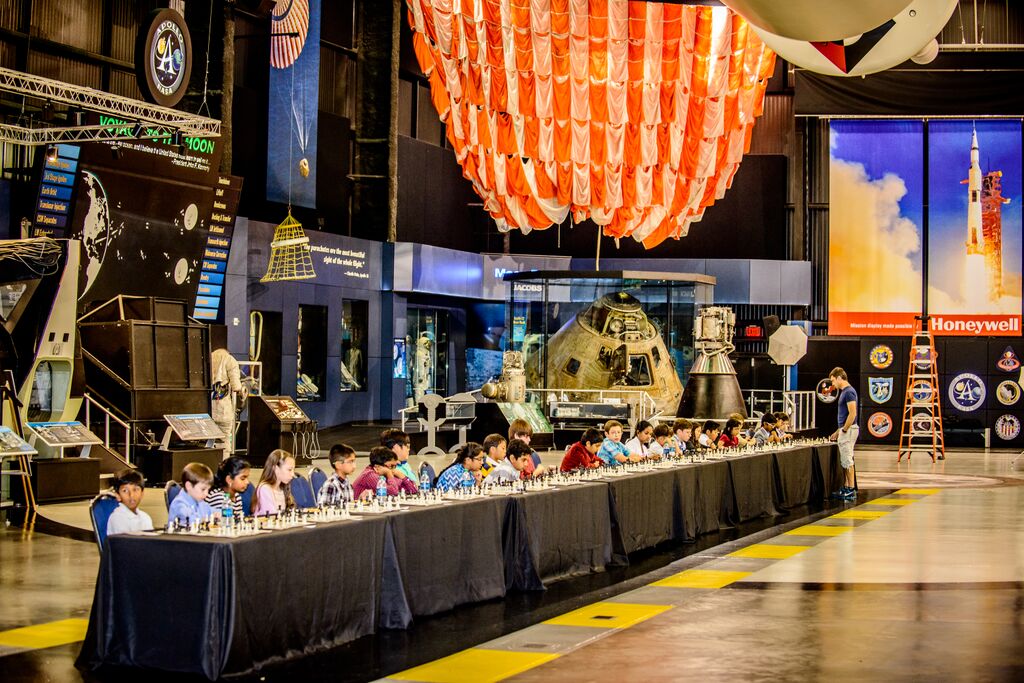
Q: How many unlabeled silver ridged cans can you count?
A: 0